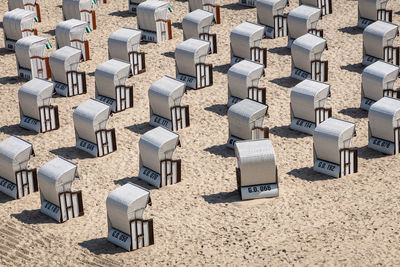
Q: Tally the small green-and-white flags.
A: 5